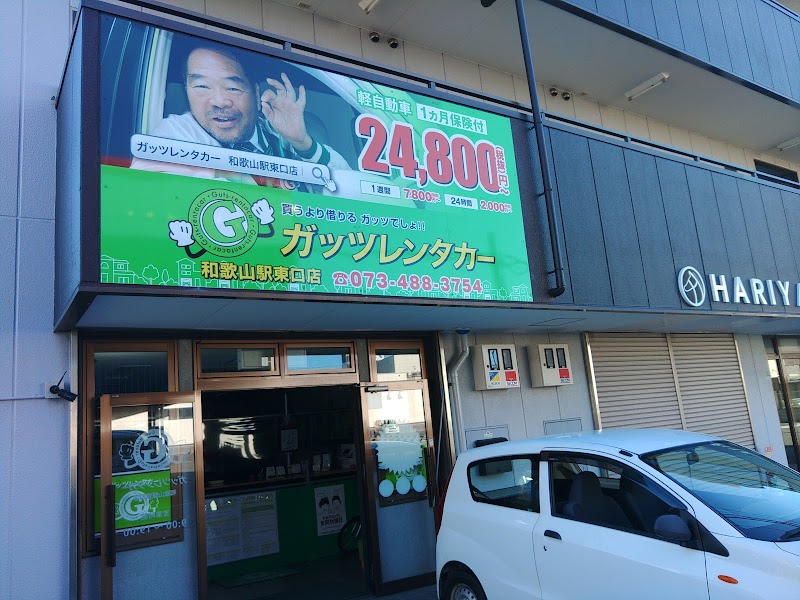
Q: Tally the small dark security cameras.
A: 1